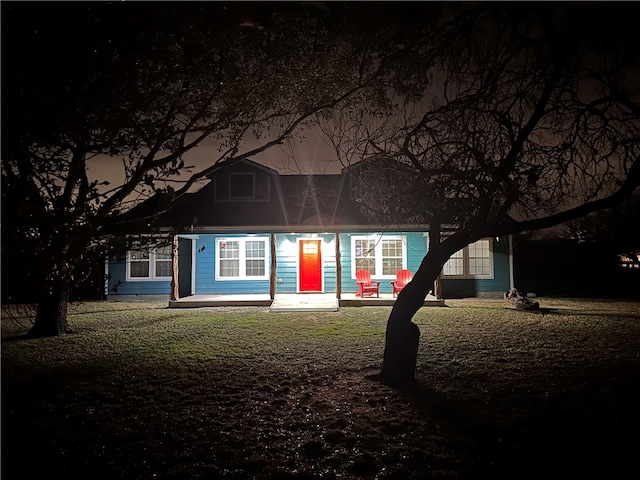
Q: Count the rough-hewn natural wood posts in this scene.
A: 4